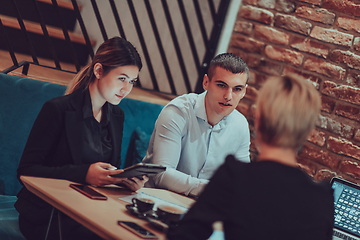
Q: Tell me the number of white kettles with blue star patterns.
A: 0